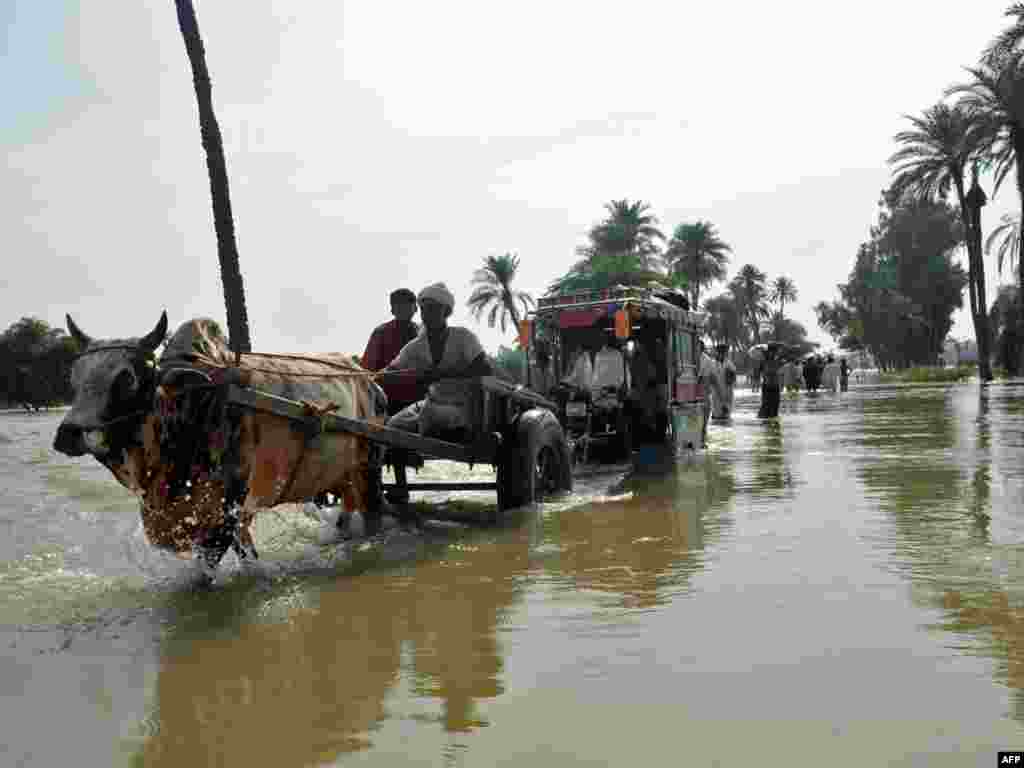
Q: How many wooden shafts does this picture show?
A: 1